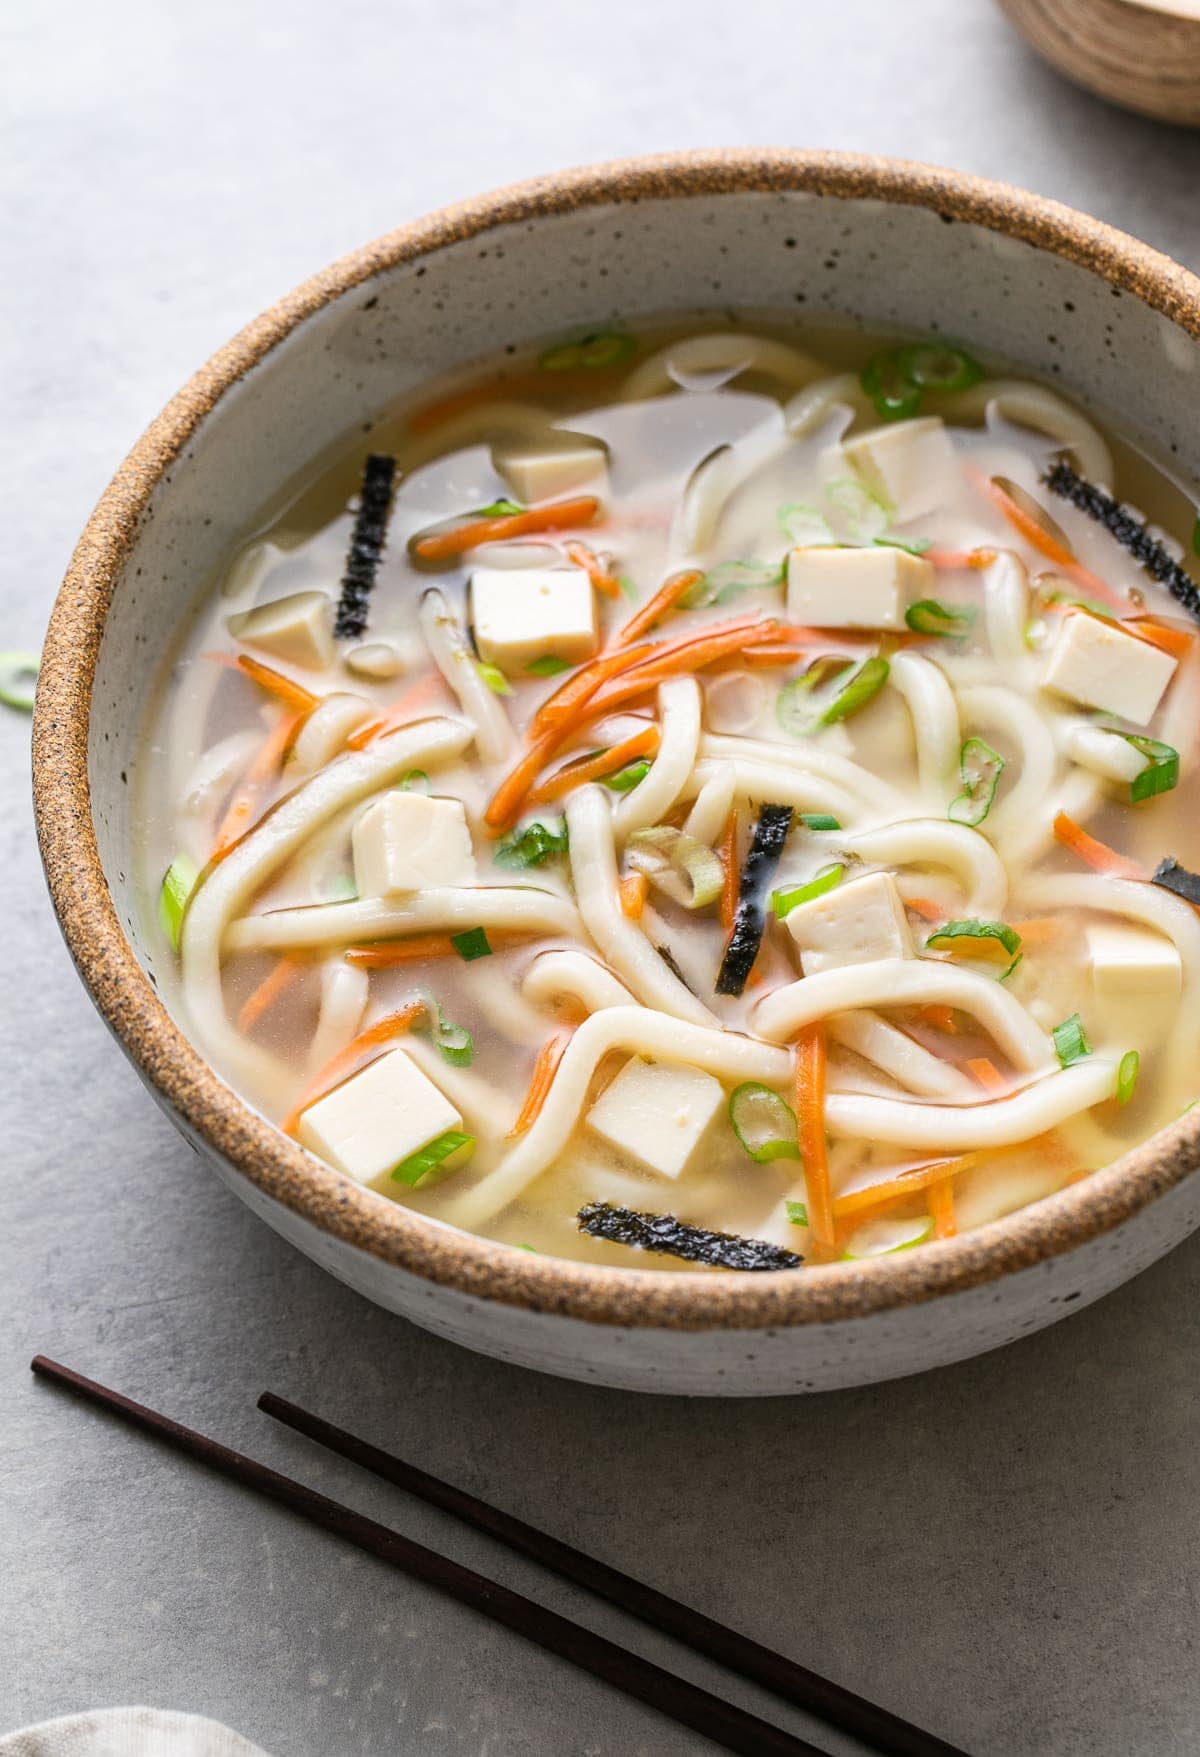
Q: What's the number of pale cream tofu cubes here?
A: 11